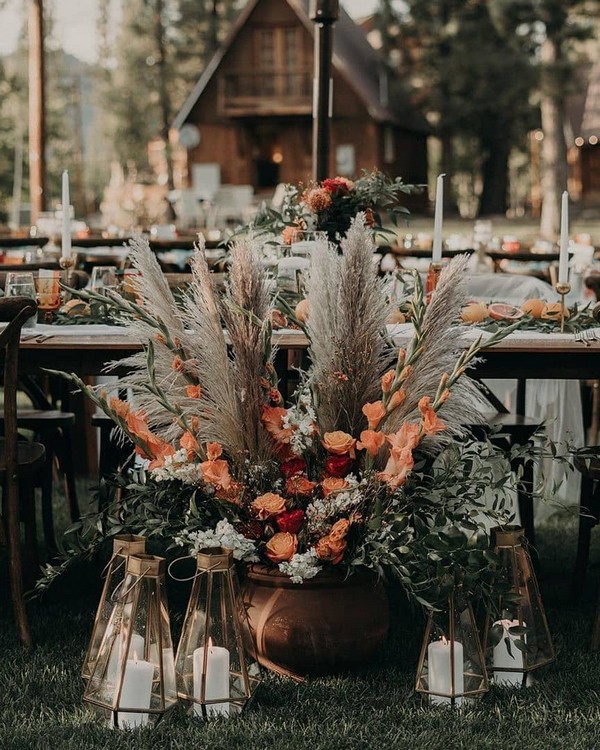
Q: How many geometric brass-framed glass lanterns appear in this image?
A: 5